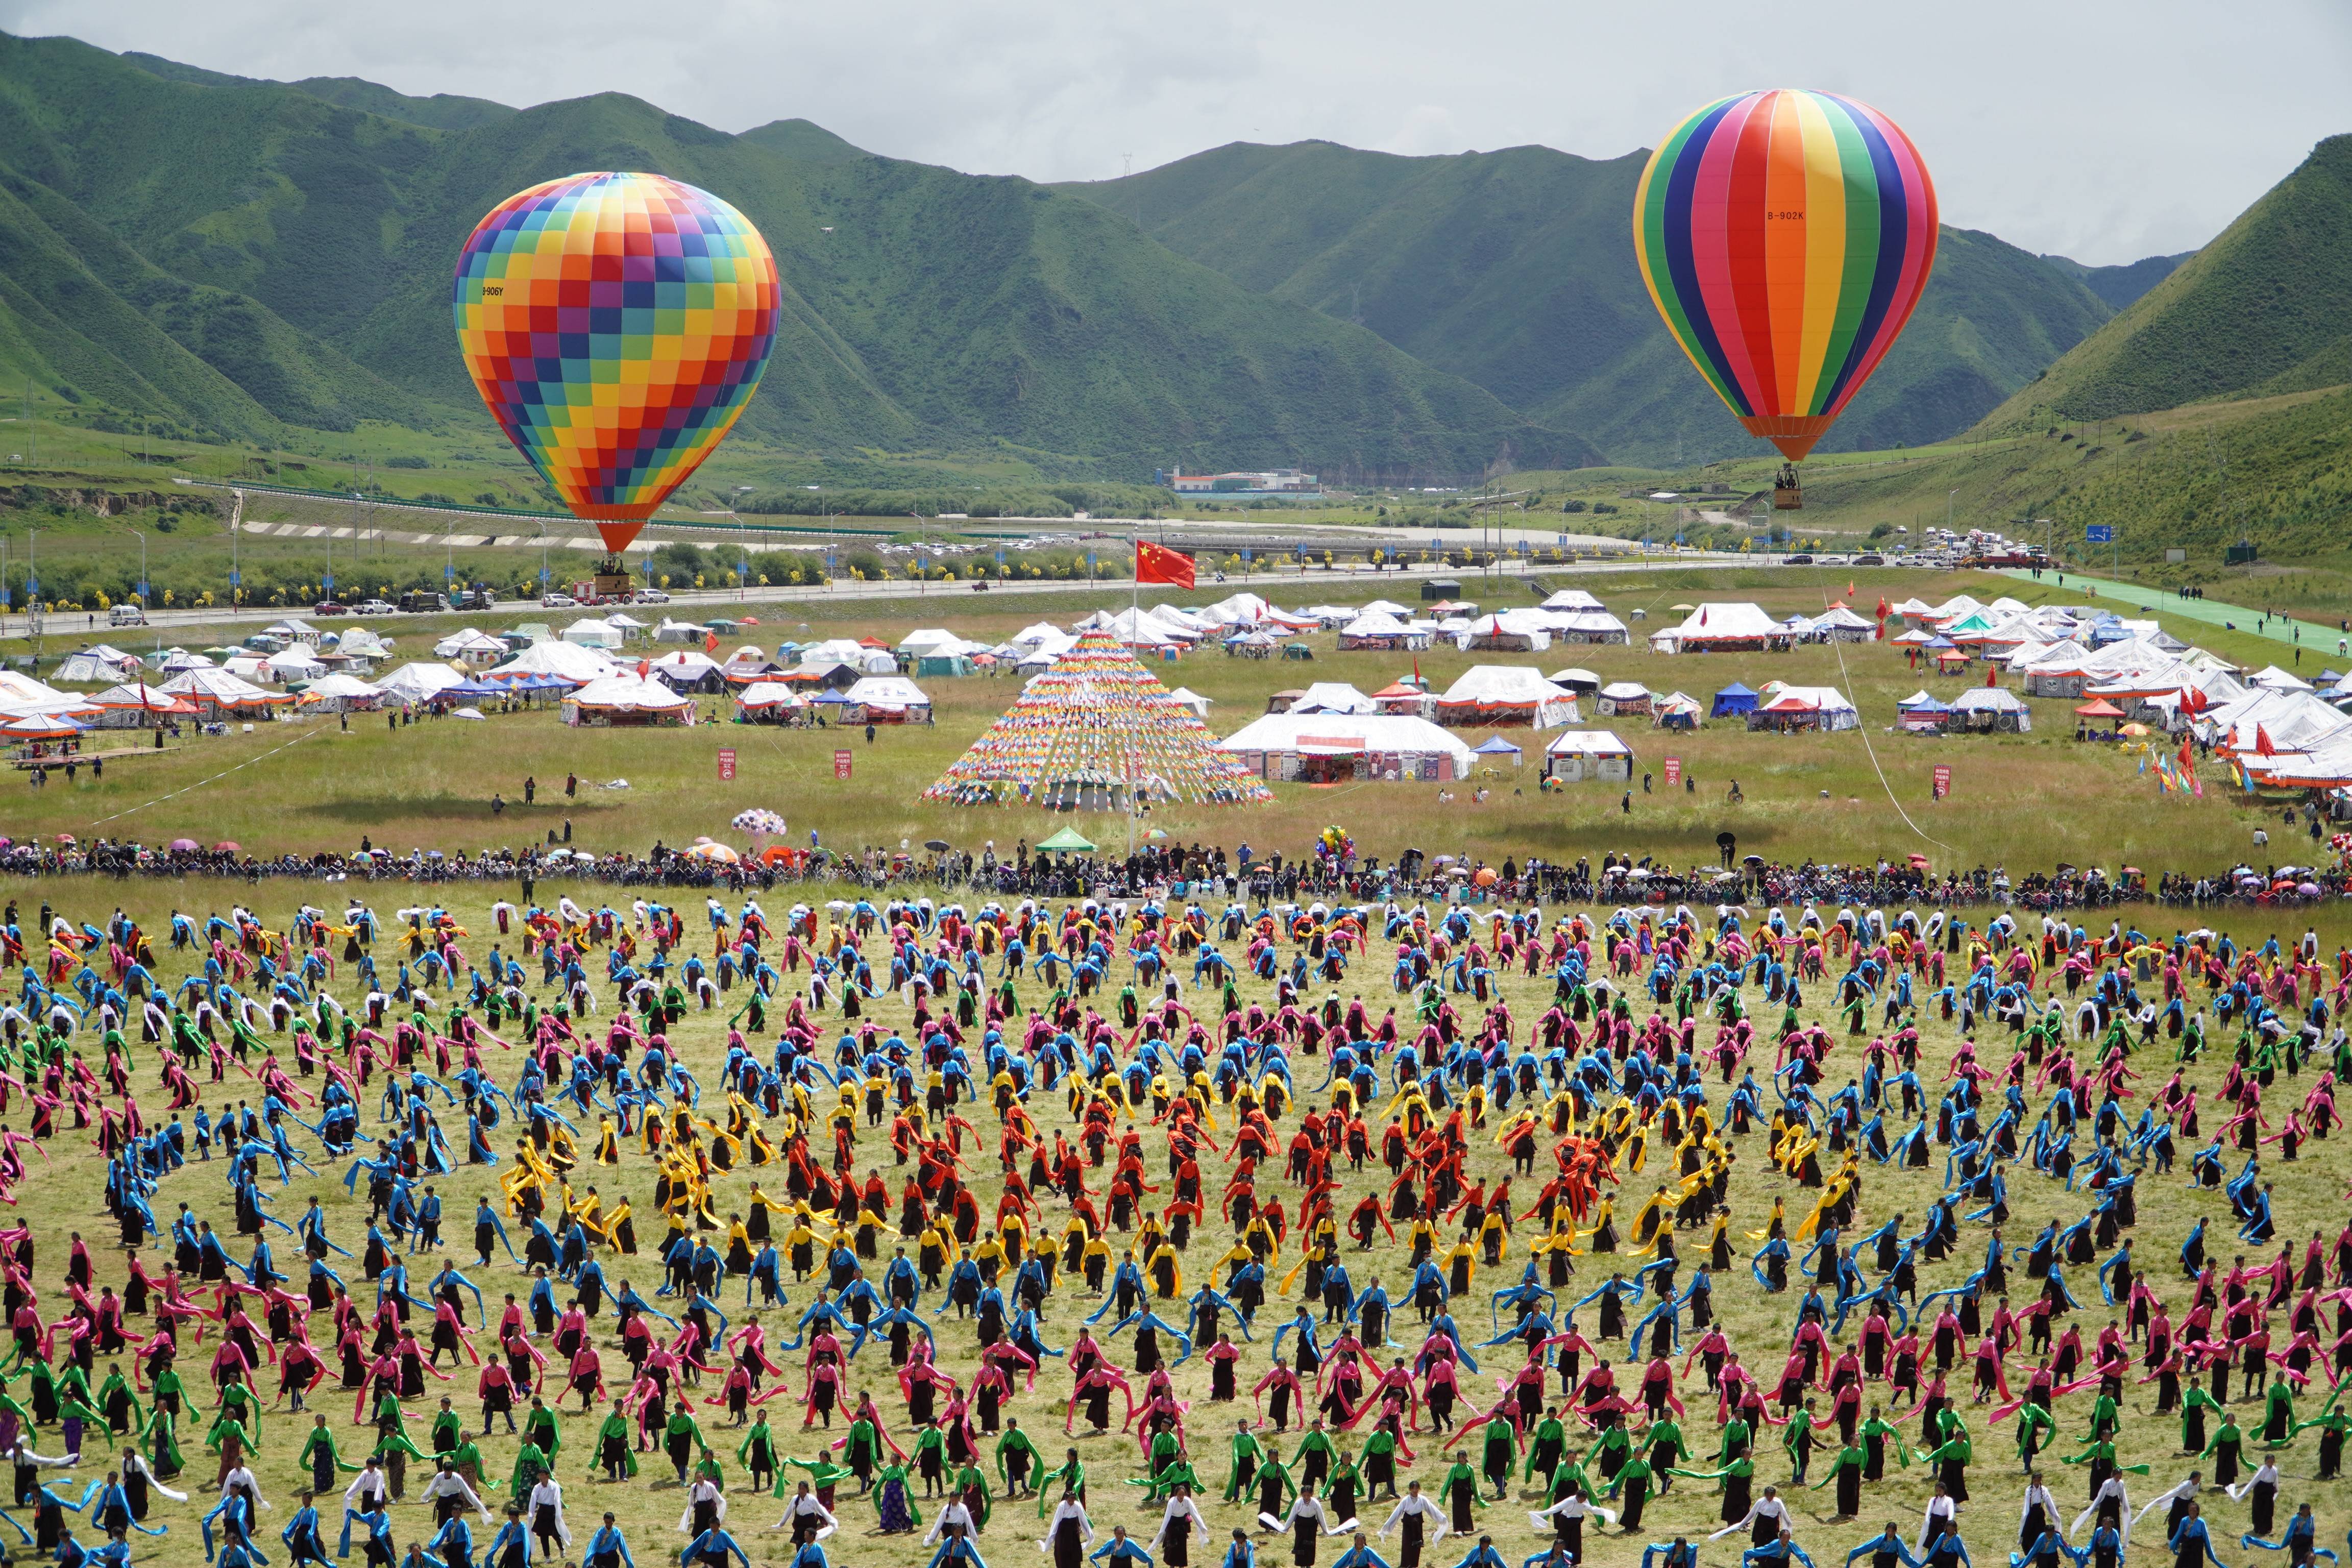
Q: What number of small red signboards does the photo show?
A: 4